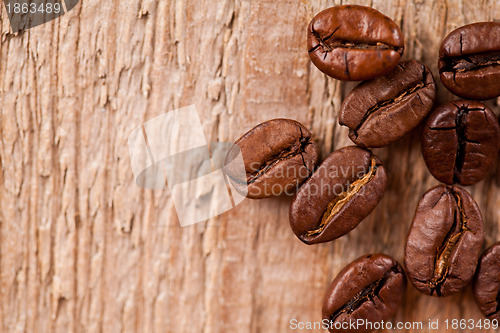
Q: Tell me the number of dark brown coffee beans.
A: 9